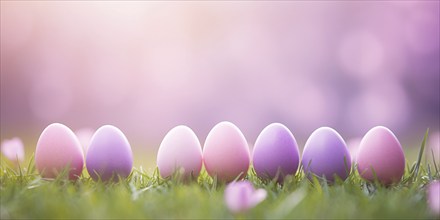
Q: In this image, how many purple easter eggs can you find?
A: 3